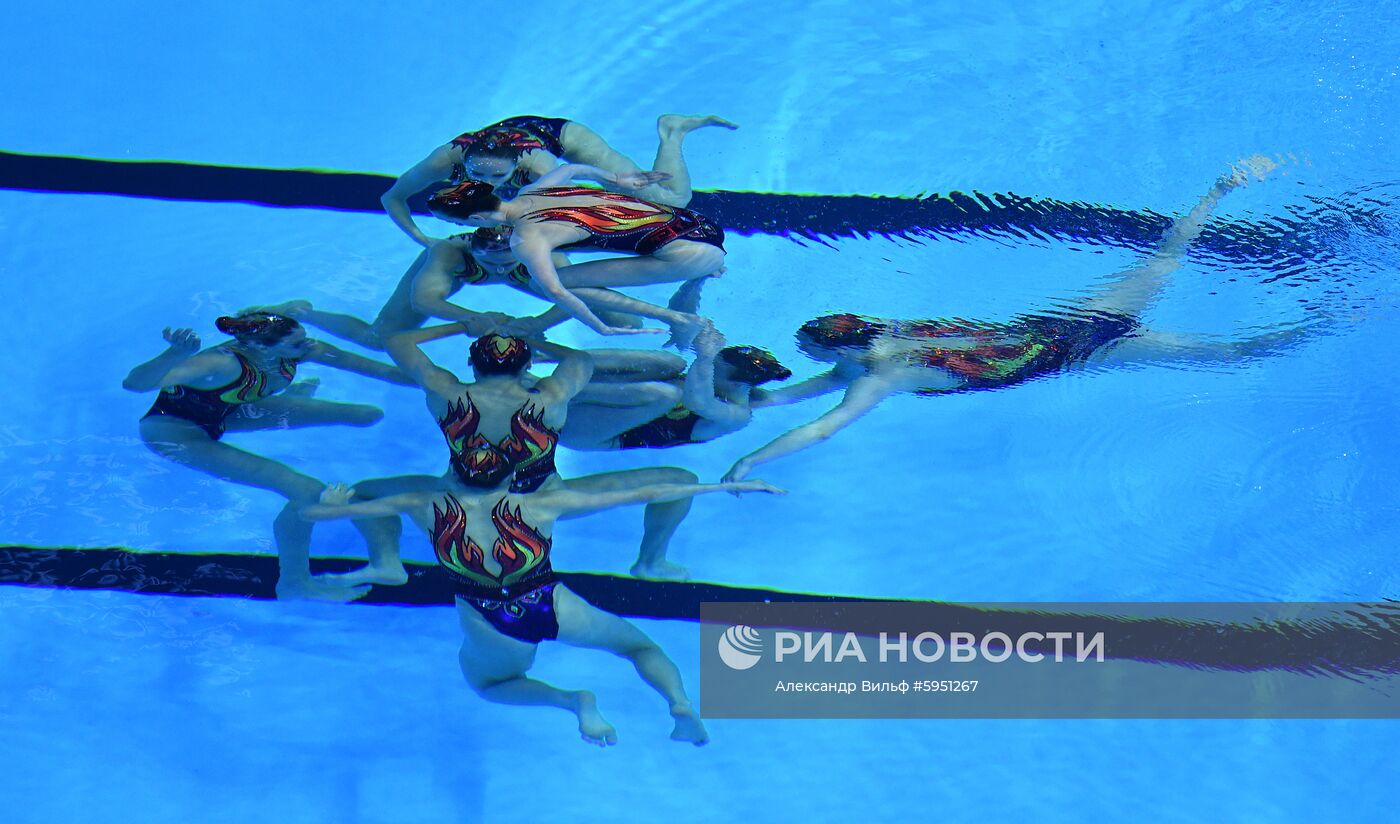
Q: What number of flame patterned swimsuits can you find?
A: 8